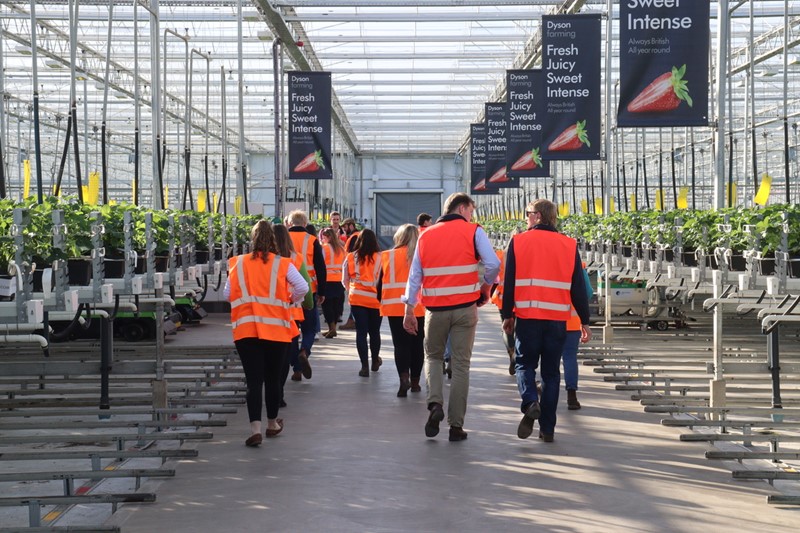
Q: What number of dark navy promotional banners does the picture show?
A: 6